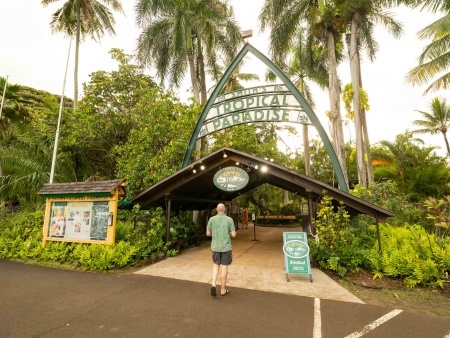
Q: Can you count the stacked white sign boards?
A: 3